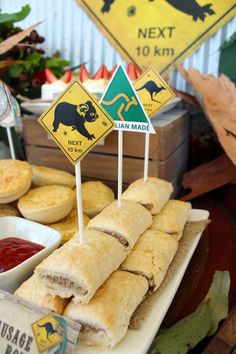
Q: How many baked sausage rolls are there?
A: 7